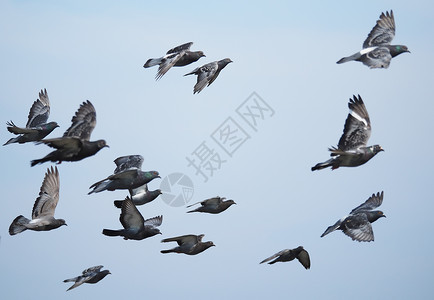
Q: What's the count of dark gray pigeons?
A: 15